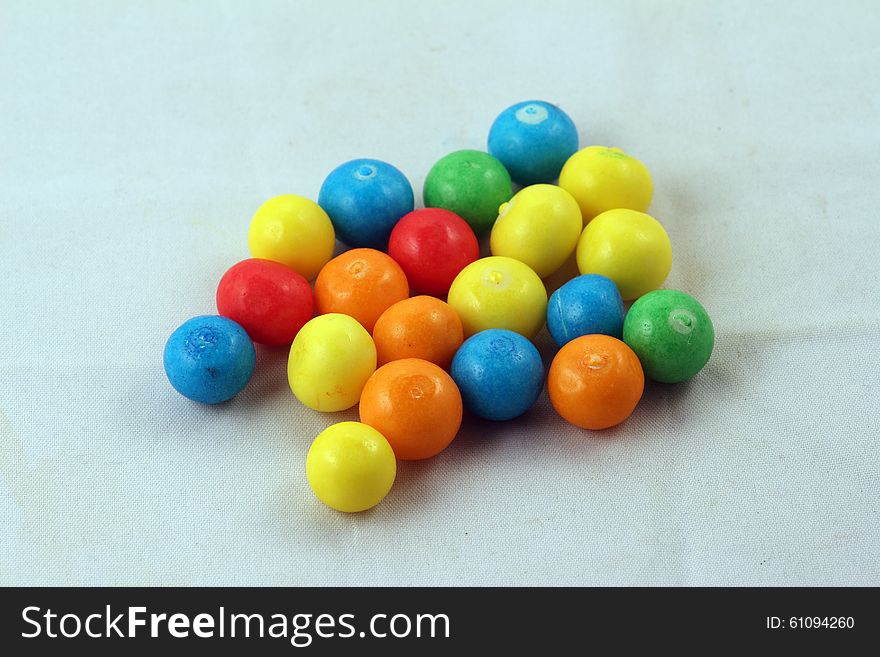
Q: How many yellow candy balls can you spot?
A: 7